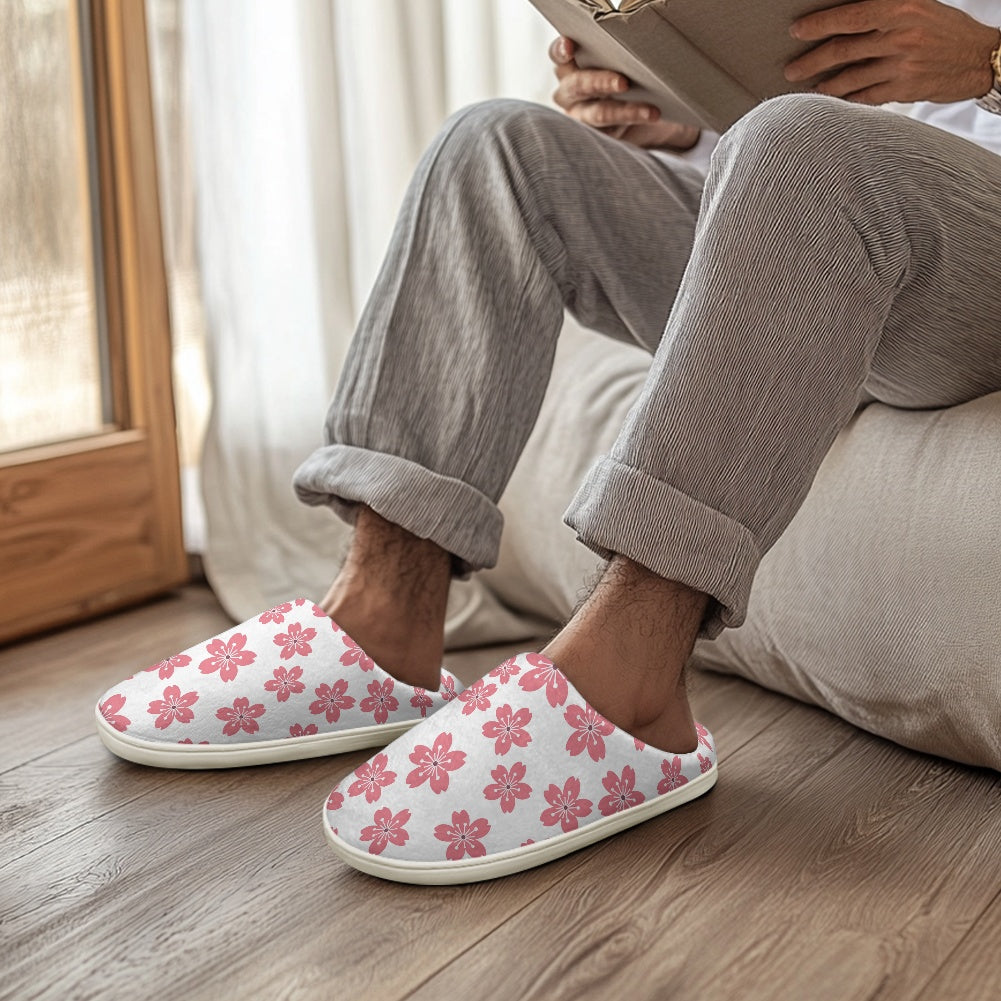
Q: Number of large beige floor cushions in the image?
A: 1